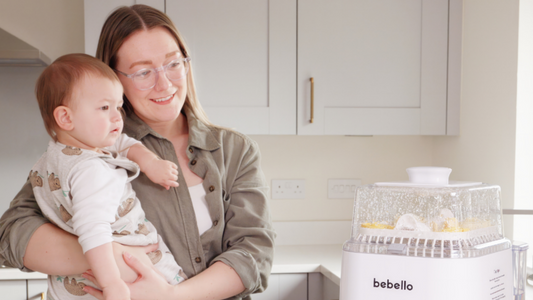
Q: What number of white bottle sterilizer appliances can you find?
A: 1